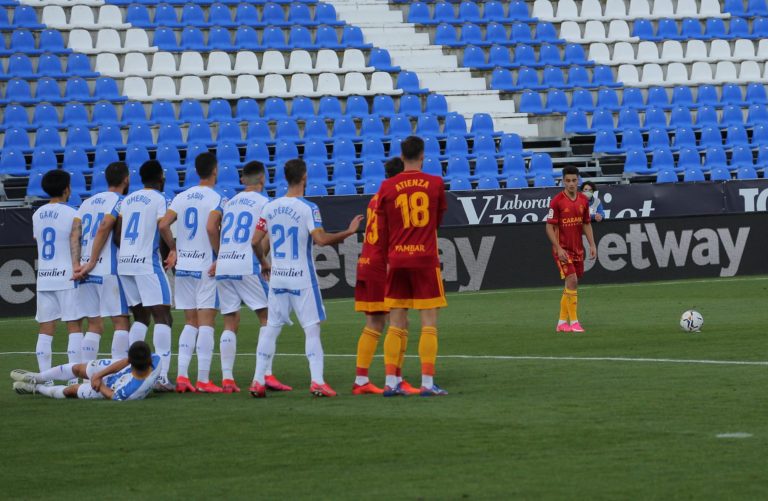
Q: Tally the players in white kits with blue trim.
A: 7